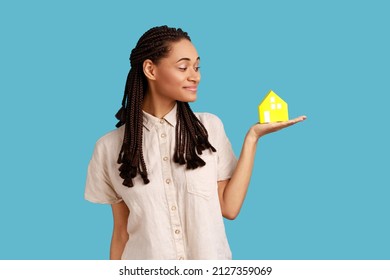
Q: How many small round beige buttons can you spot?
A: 7